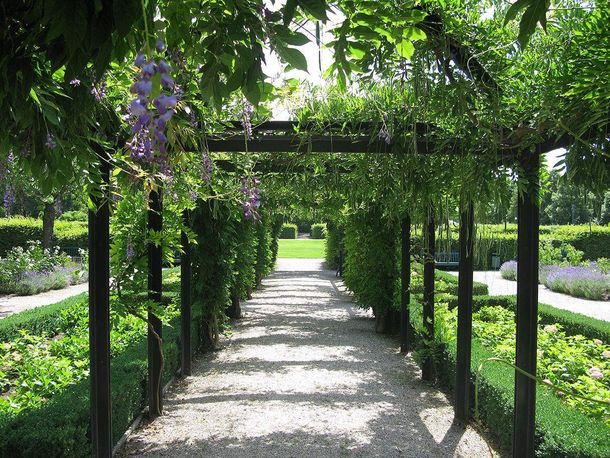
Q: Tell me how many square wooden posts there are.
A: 7